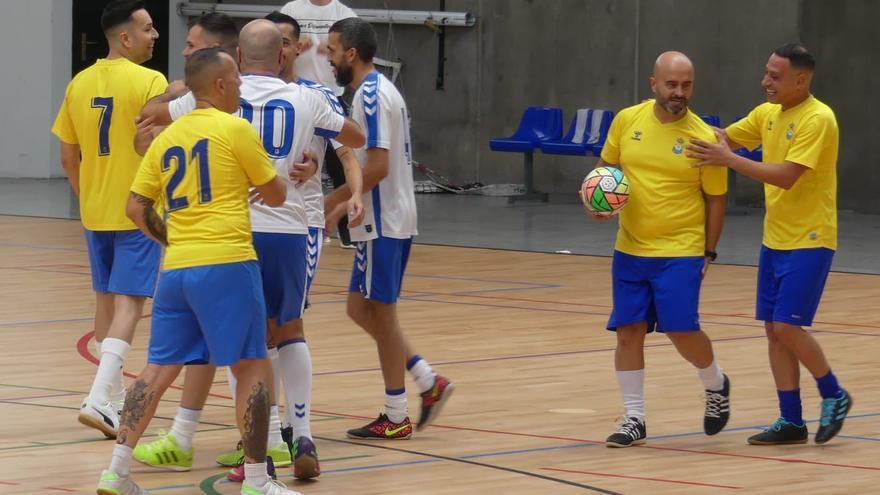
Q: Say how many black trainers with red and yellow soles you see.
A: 2